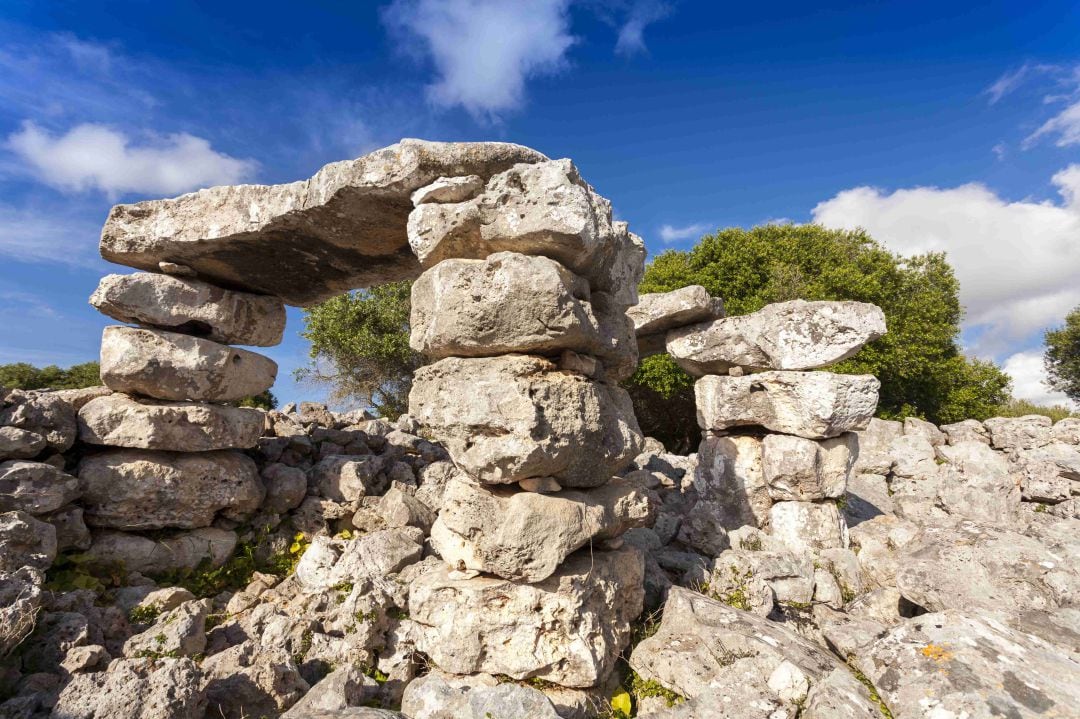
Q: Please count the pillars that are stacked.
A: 3